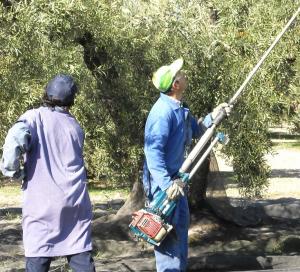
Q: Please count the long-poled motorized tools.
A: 1